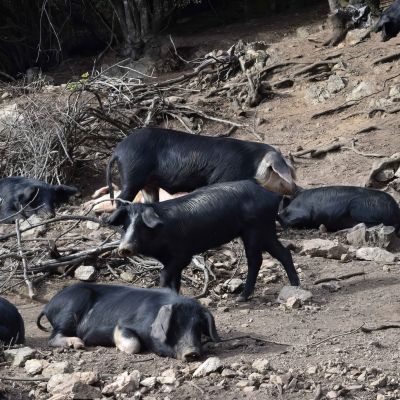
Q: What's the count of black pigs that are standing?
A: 2